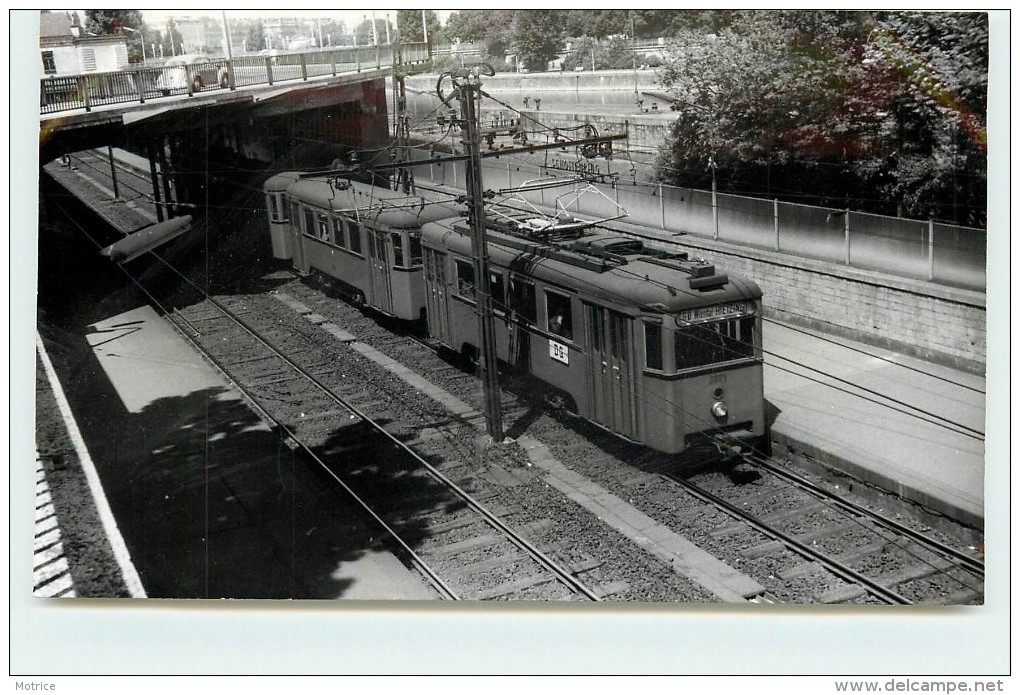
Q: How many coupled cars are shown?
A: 3